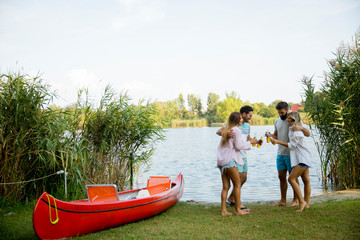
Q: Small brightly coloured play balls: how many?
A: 0